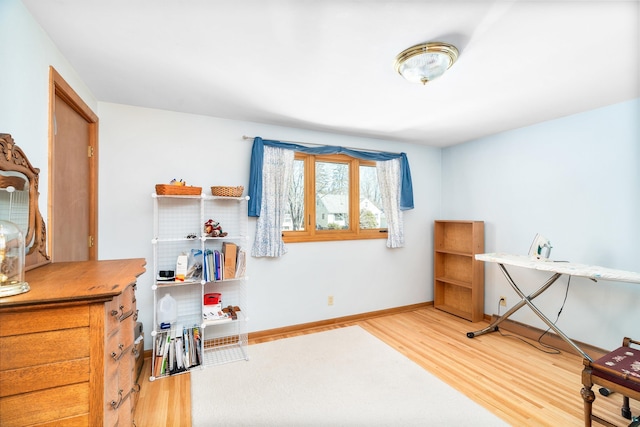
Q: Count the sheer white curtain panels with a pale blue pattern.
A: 2